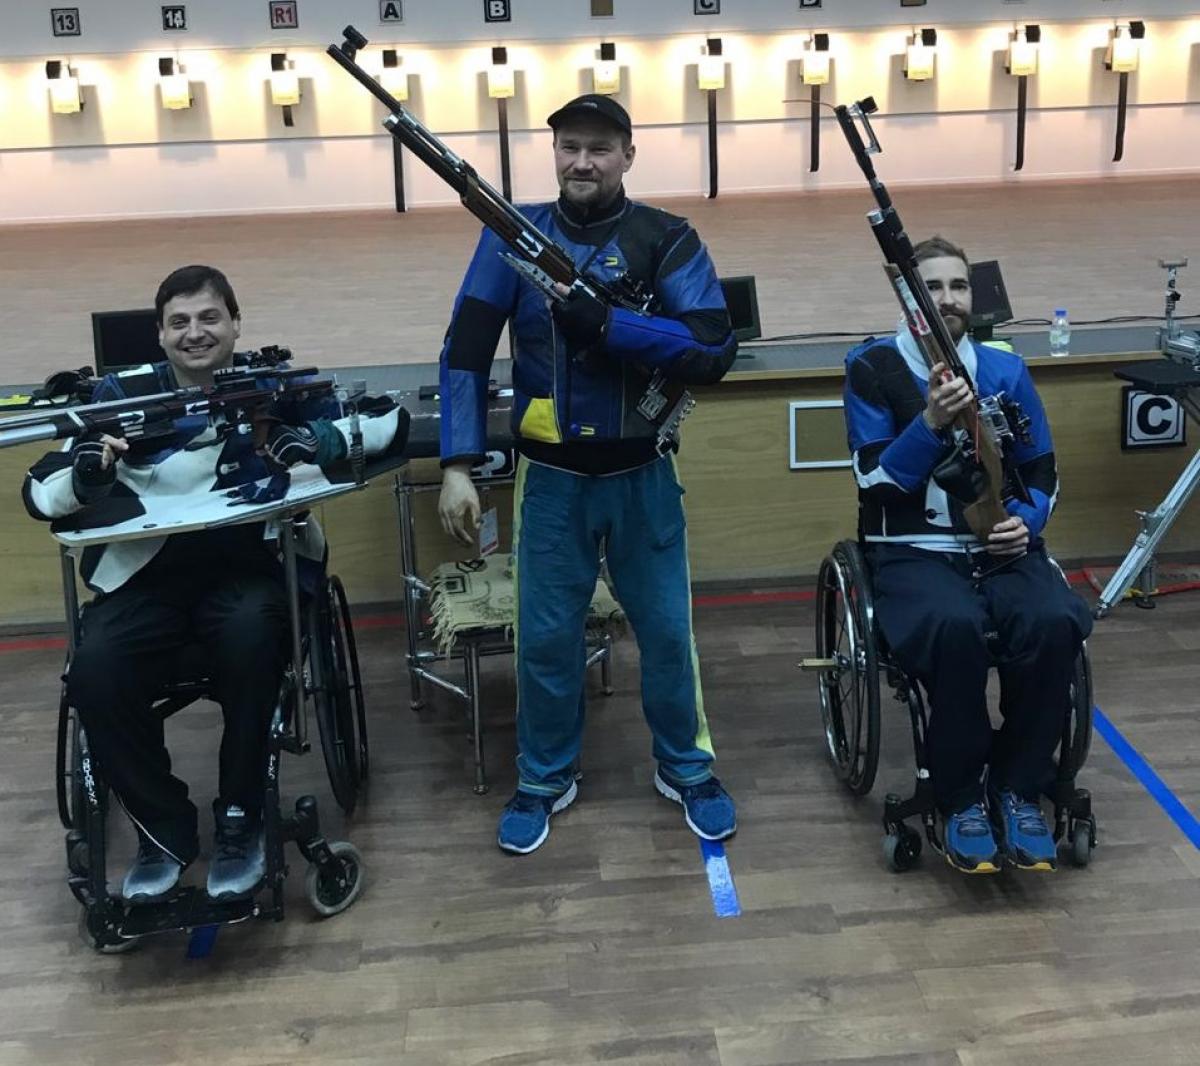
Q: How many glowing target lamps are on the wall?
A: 11